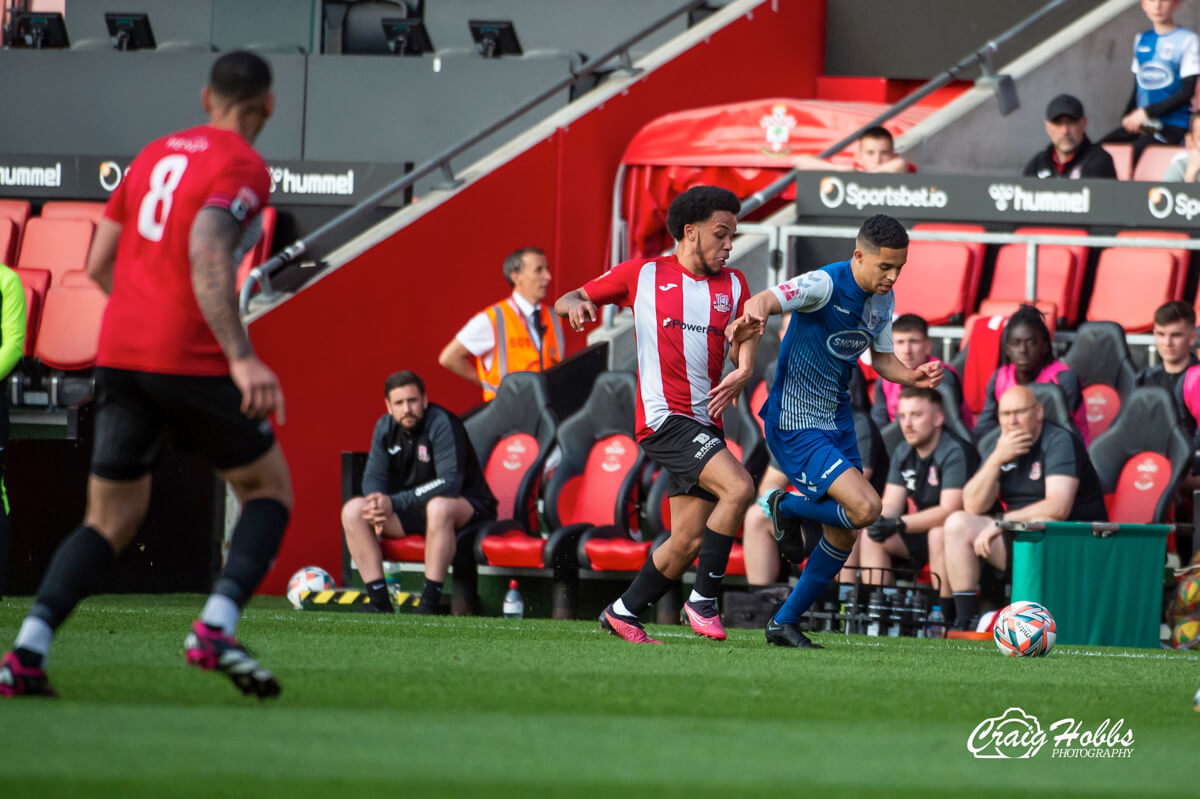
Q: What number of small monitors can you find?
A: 4